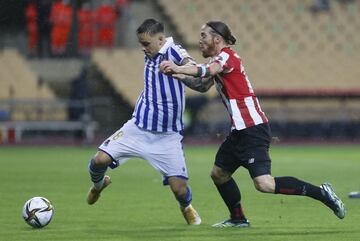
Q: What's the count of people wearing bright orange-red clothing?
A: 4